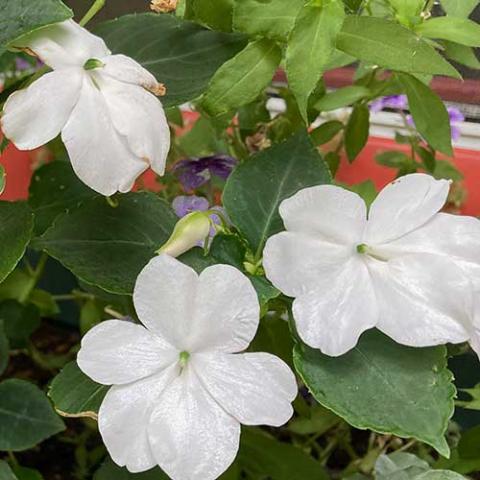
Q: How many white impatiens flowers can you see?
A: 3